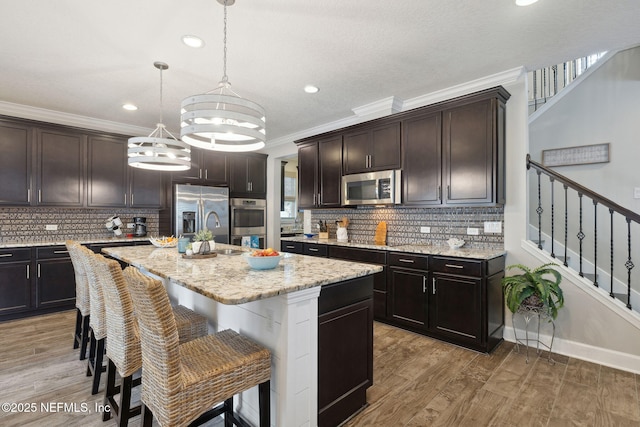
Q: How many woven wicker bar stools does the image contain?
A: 4